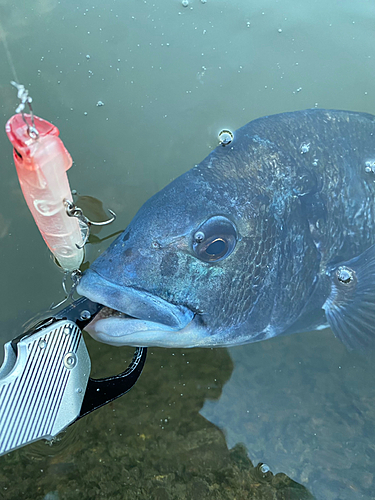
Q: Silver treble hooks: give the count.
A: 2